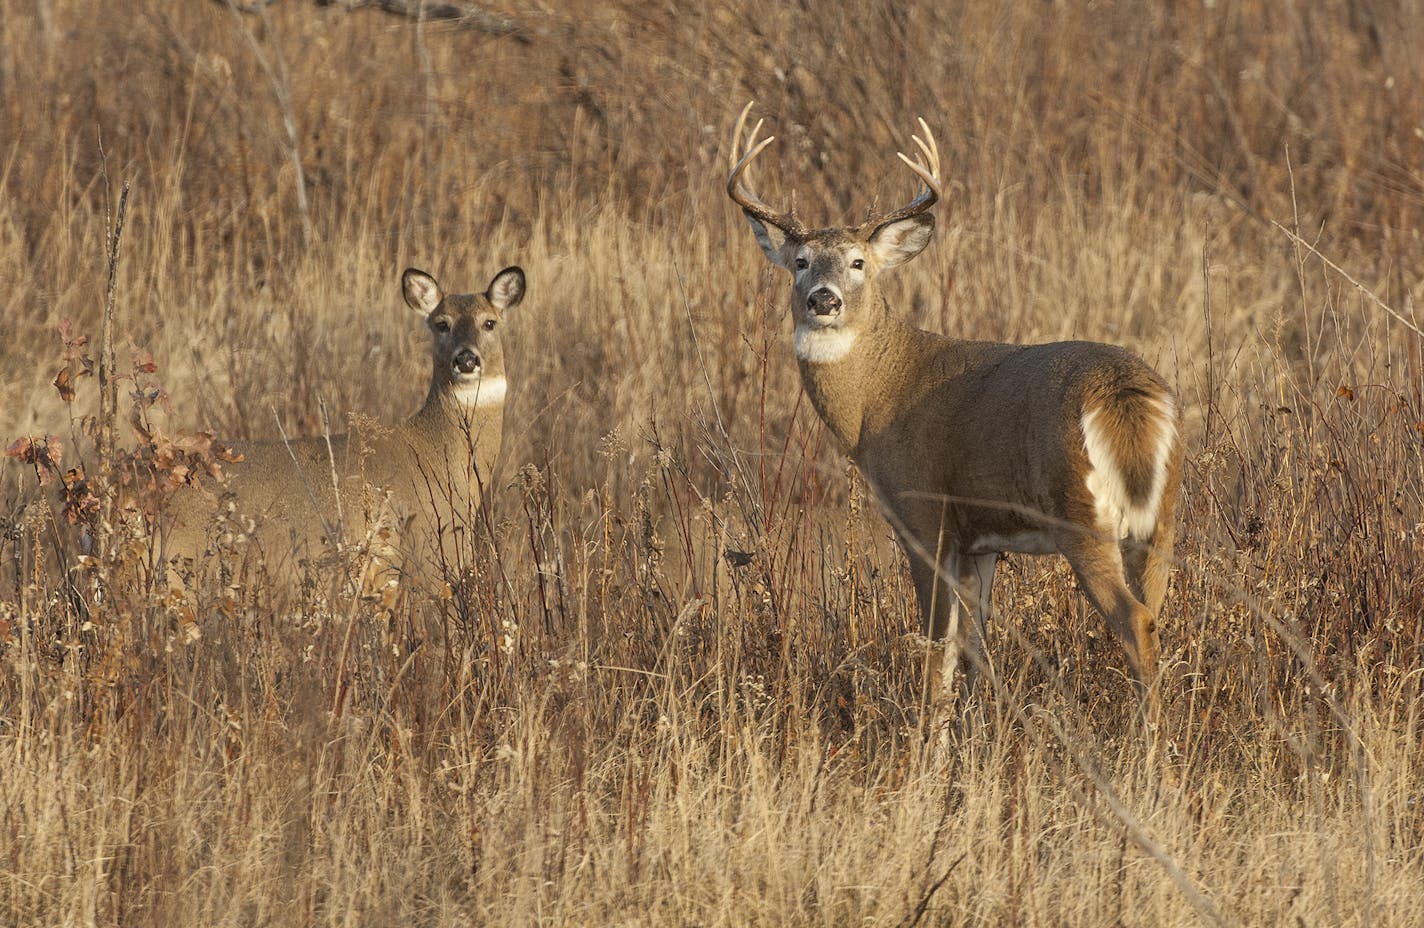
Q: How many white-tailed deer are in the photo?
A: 2